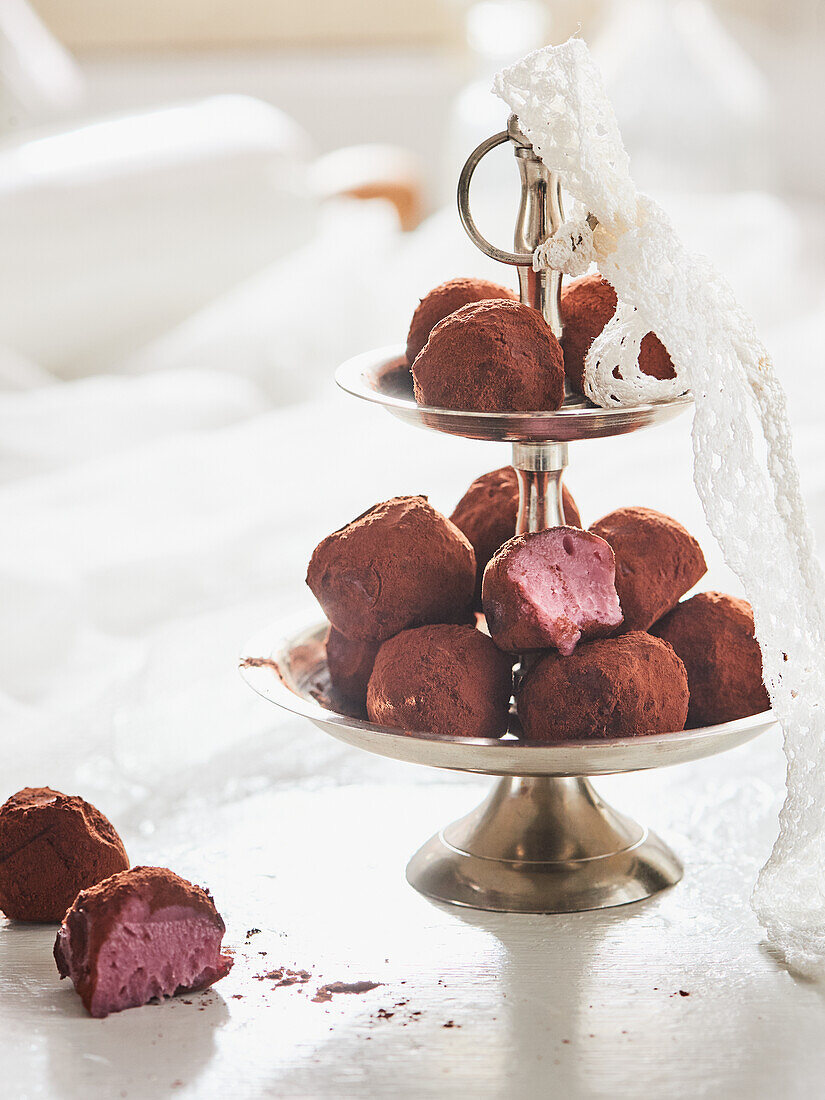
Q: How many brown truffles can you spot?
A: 13